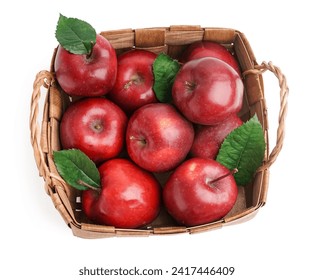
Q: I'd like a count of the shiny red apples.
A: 9